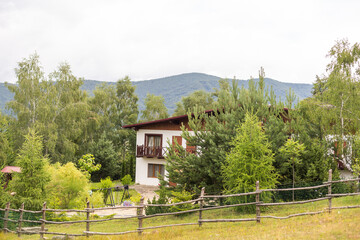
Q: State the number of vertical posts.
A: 8